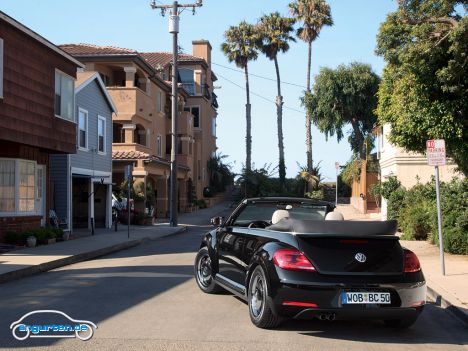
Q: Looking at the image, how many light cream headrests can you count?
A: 2